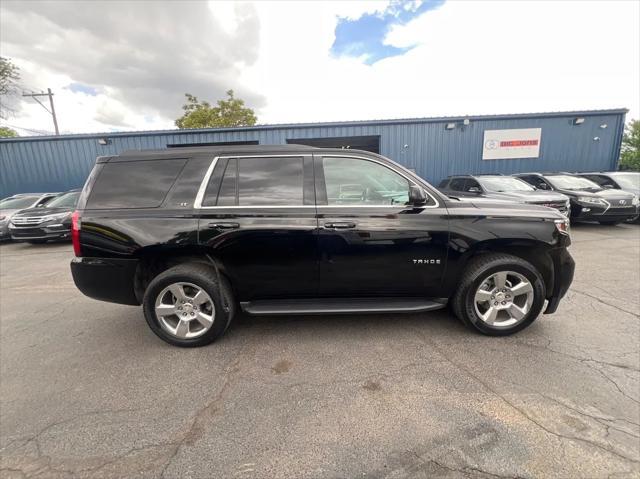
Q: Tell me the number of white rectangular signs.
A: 1